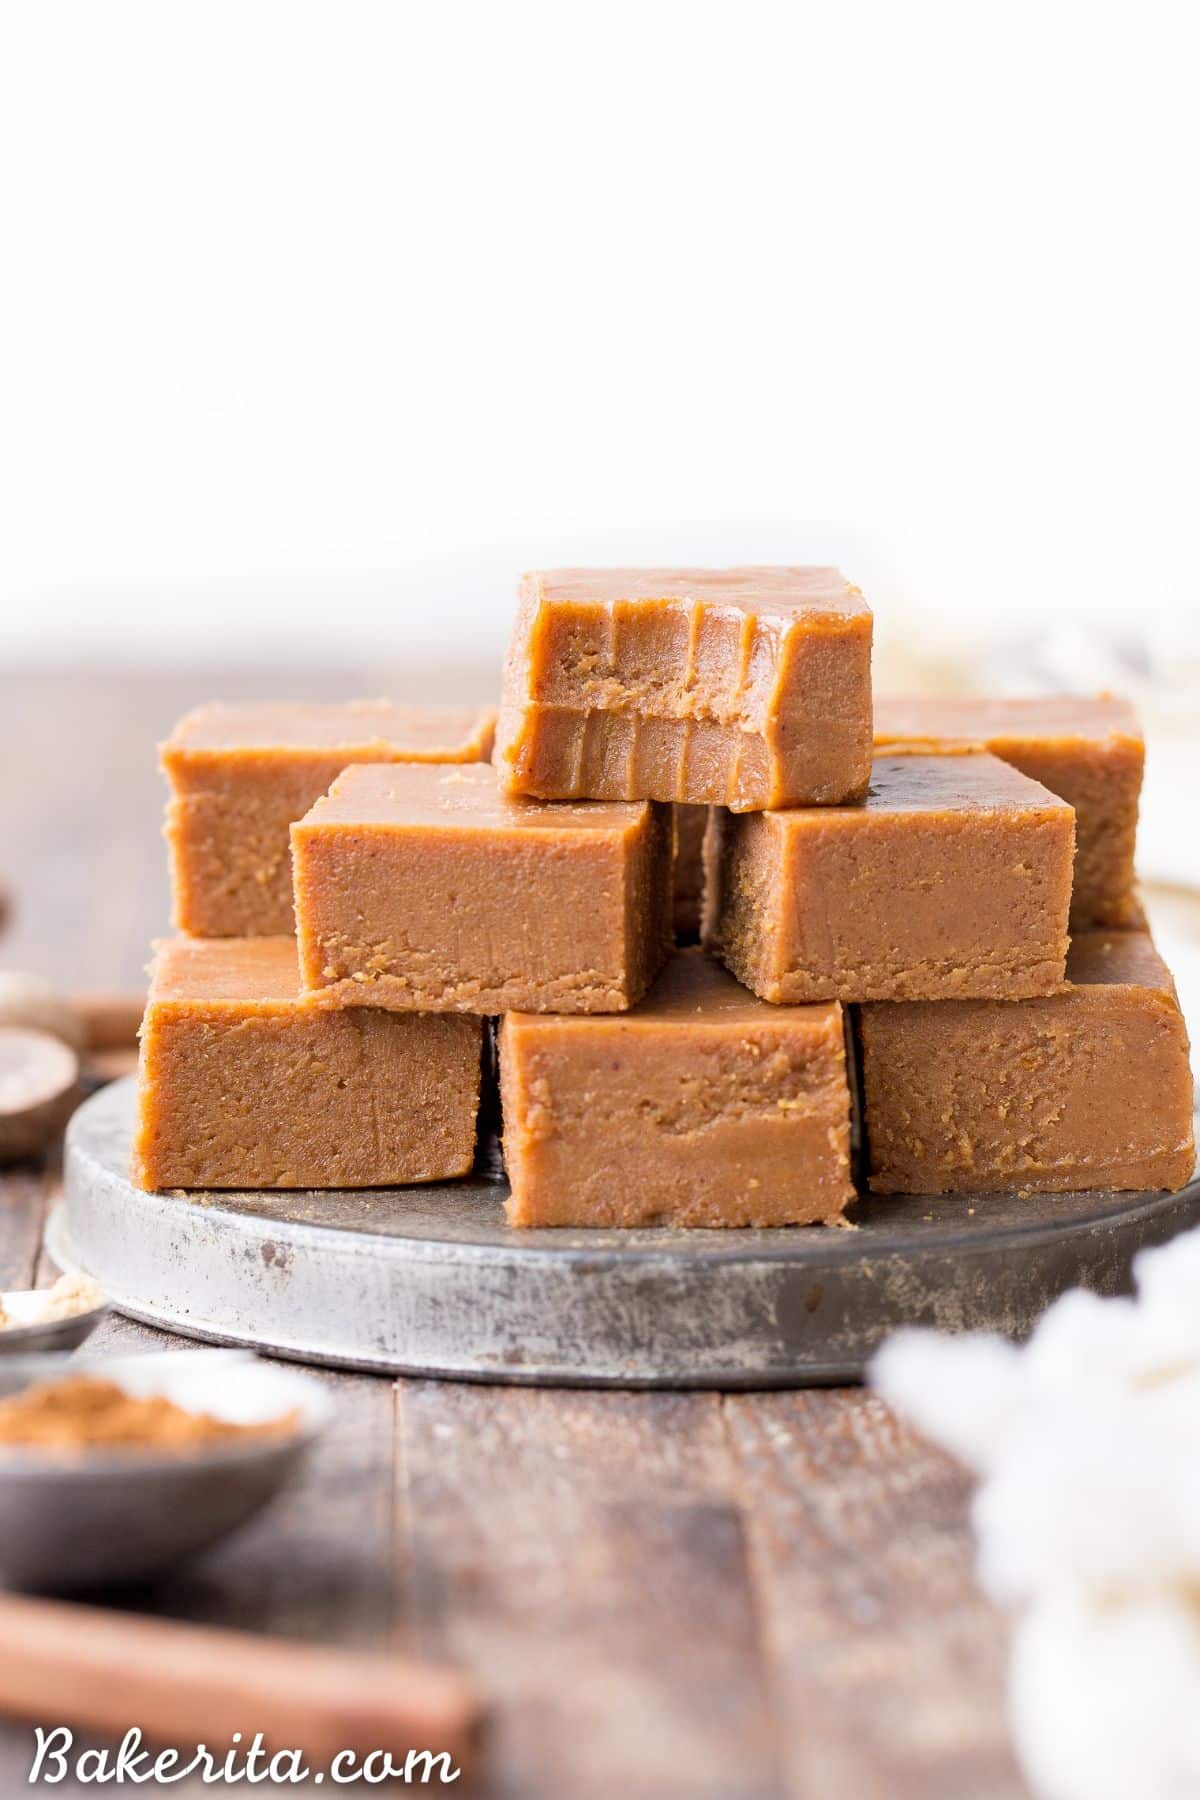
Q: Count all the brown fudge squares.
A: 8